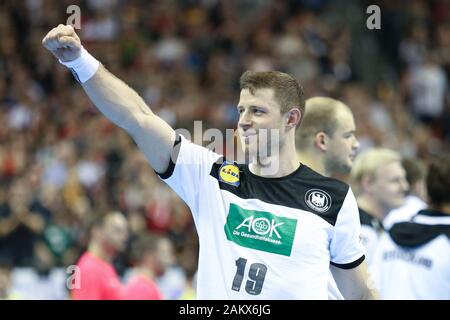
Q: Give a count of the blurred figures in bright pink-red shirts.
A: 2